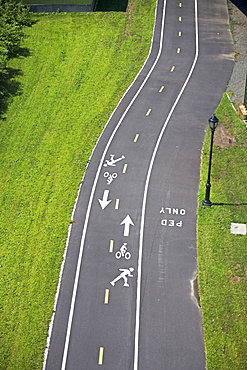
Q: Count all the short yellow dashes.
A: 13